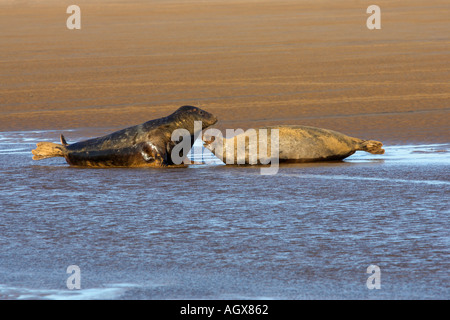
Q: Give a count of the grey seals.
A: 2